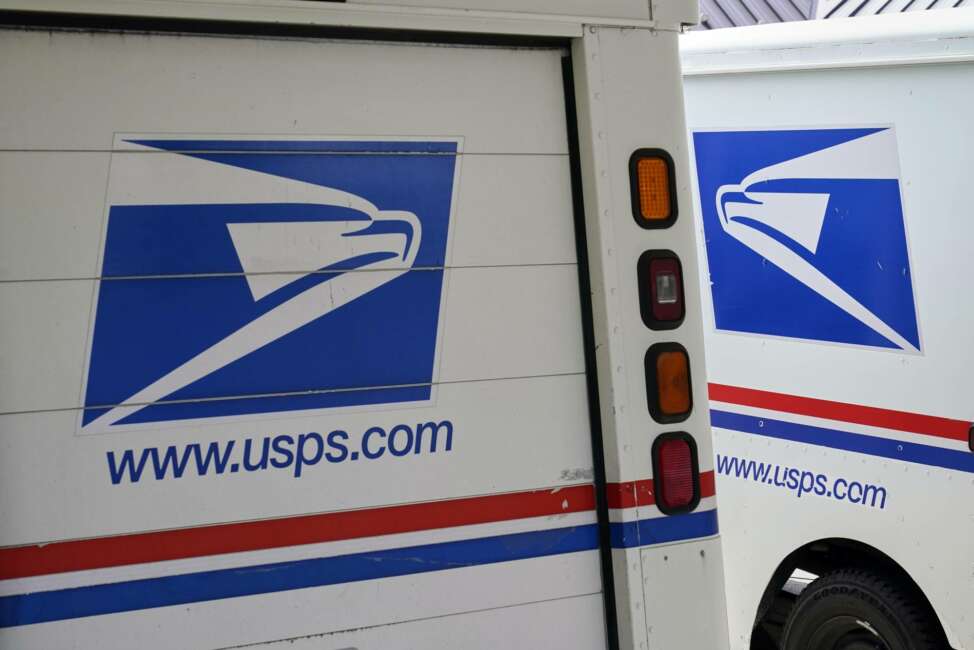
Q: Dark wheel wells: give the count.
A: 1